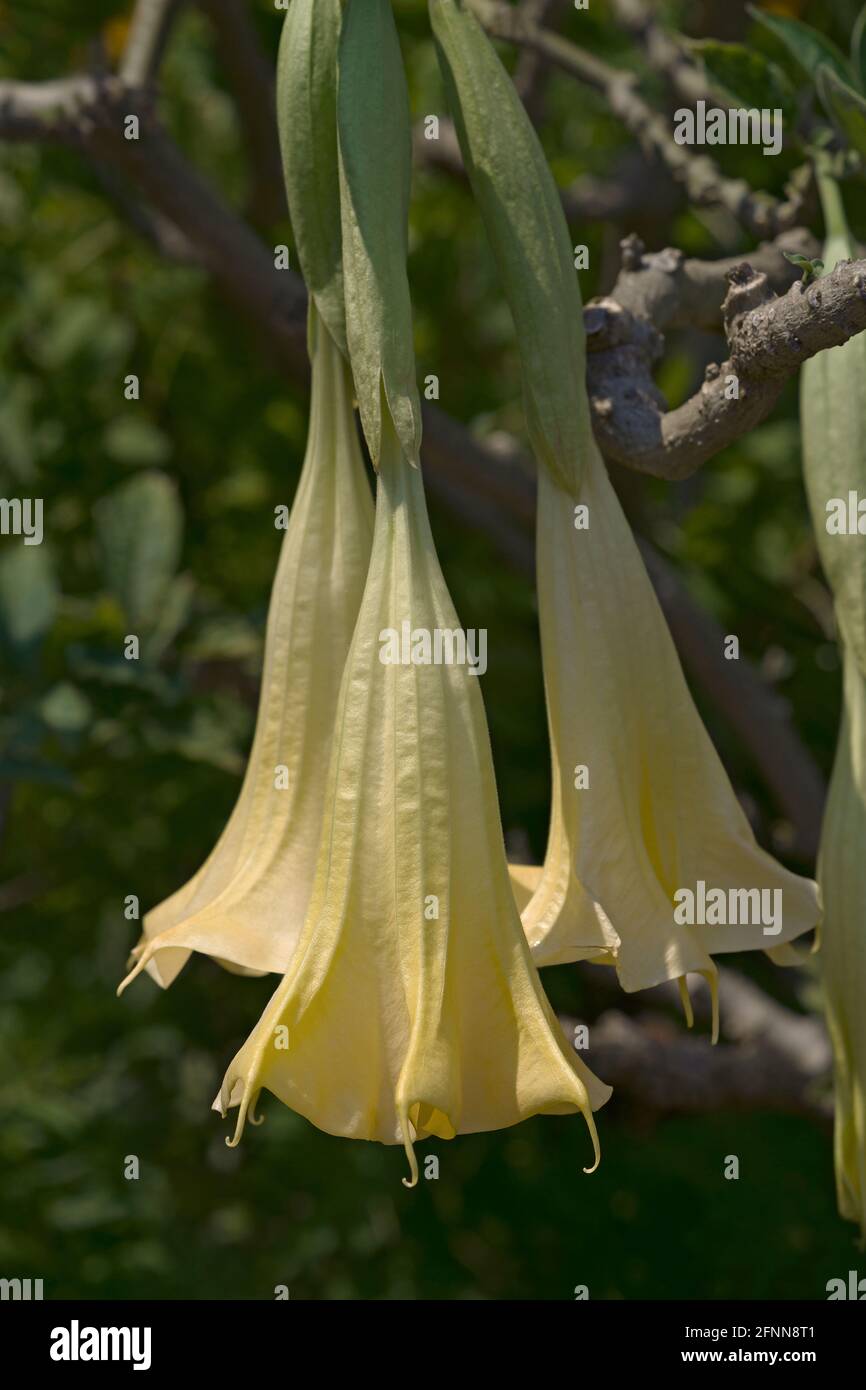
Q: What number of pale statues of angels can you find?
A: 0